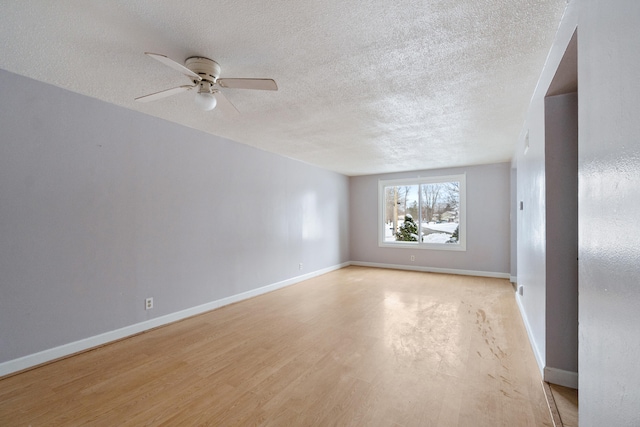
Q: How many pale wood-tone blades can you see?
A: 4